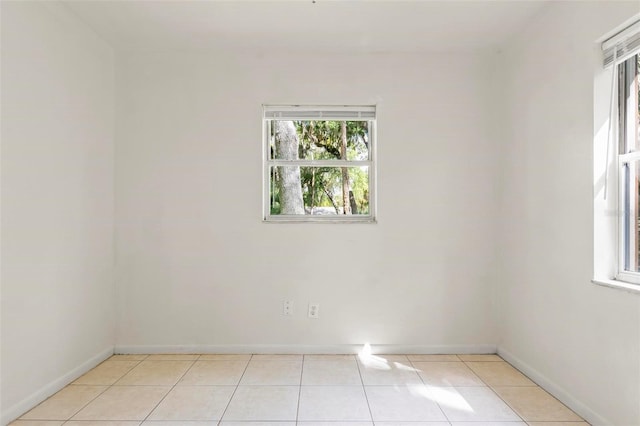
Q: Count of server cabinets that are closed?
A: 0